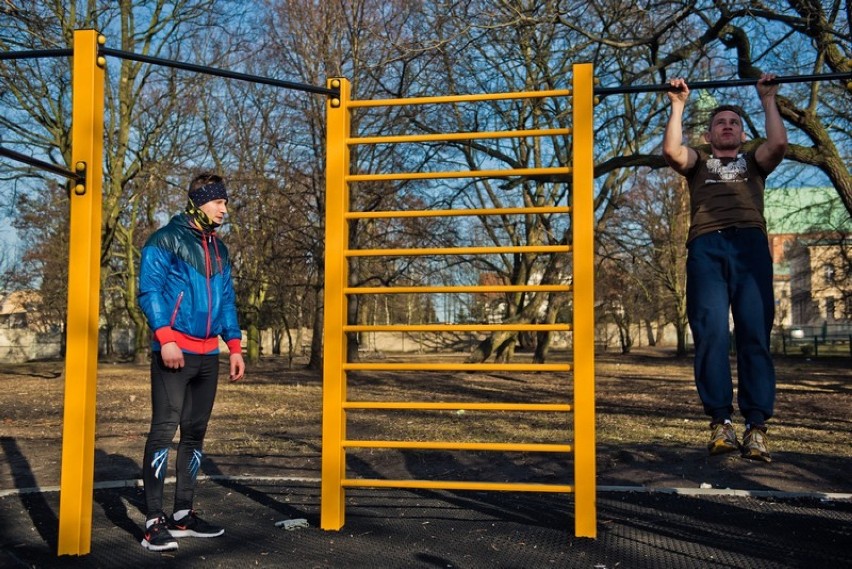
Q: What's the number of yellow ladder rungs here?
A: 11